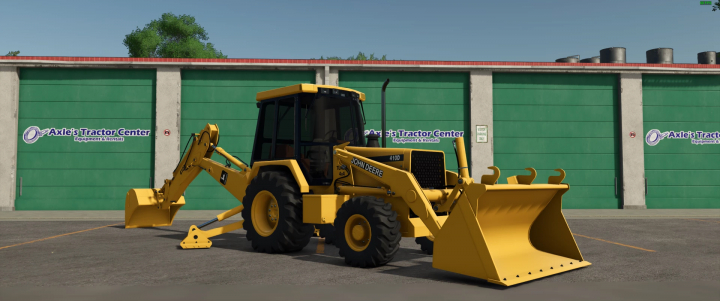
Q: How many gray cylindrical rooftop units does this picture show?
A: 5